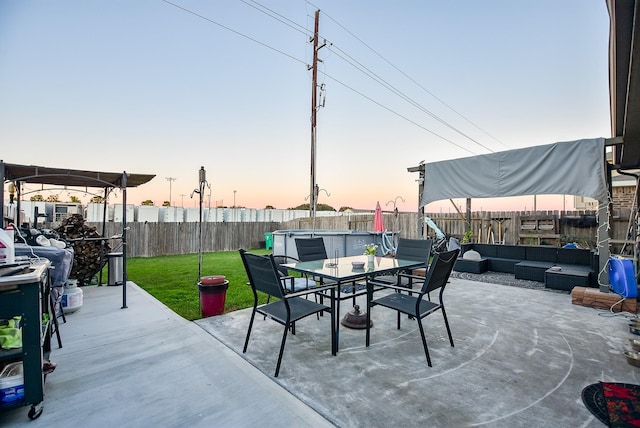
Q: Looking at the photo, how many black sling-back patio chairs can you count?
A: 4